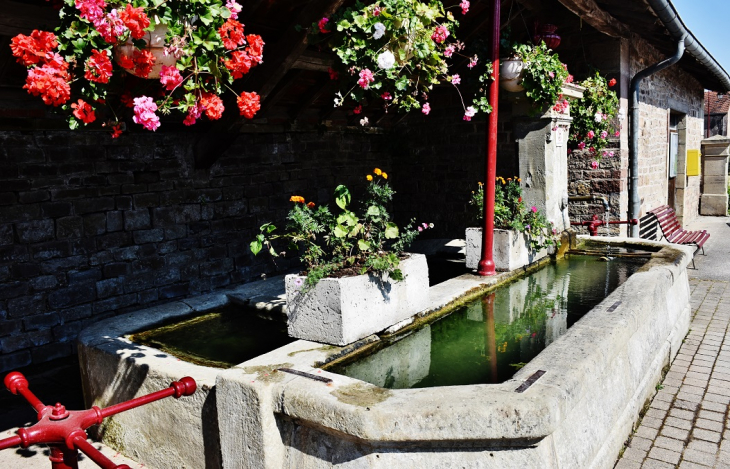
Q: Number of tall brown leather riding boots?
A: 0